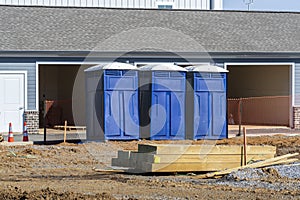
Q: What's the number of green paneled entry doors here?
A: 0